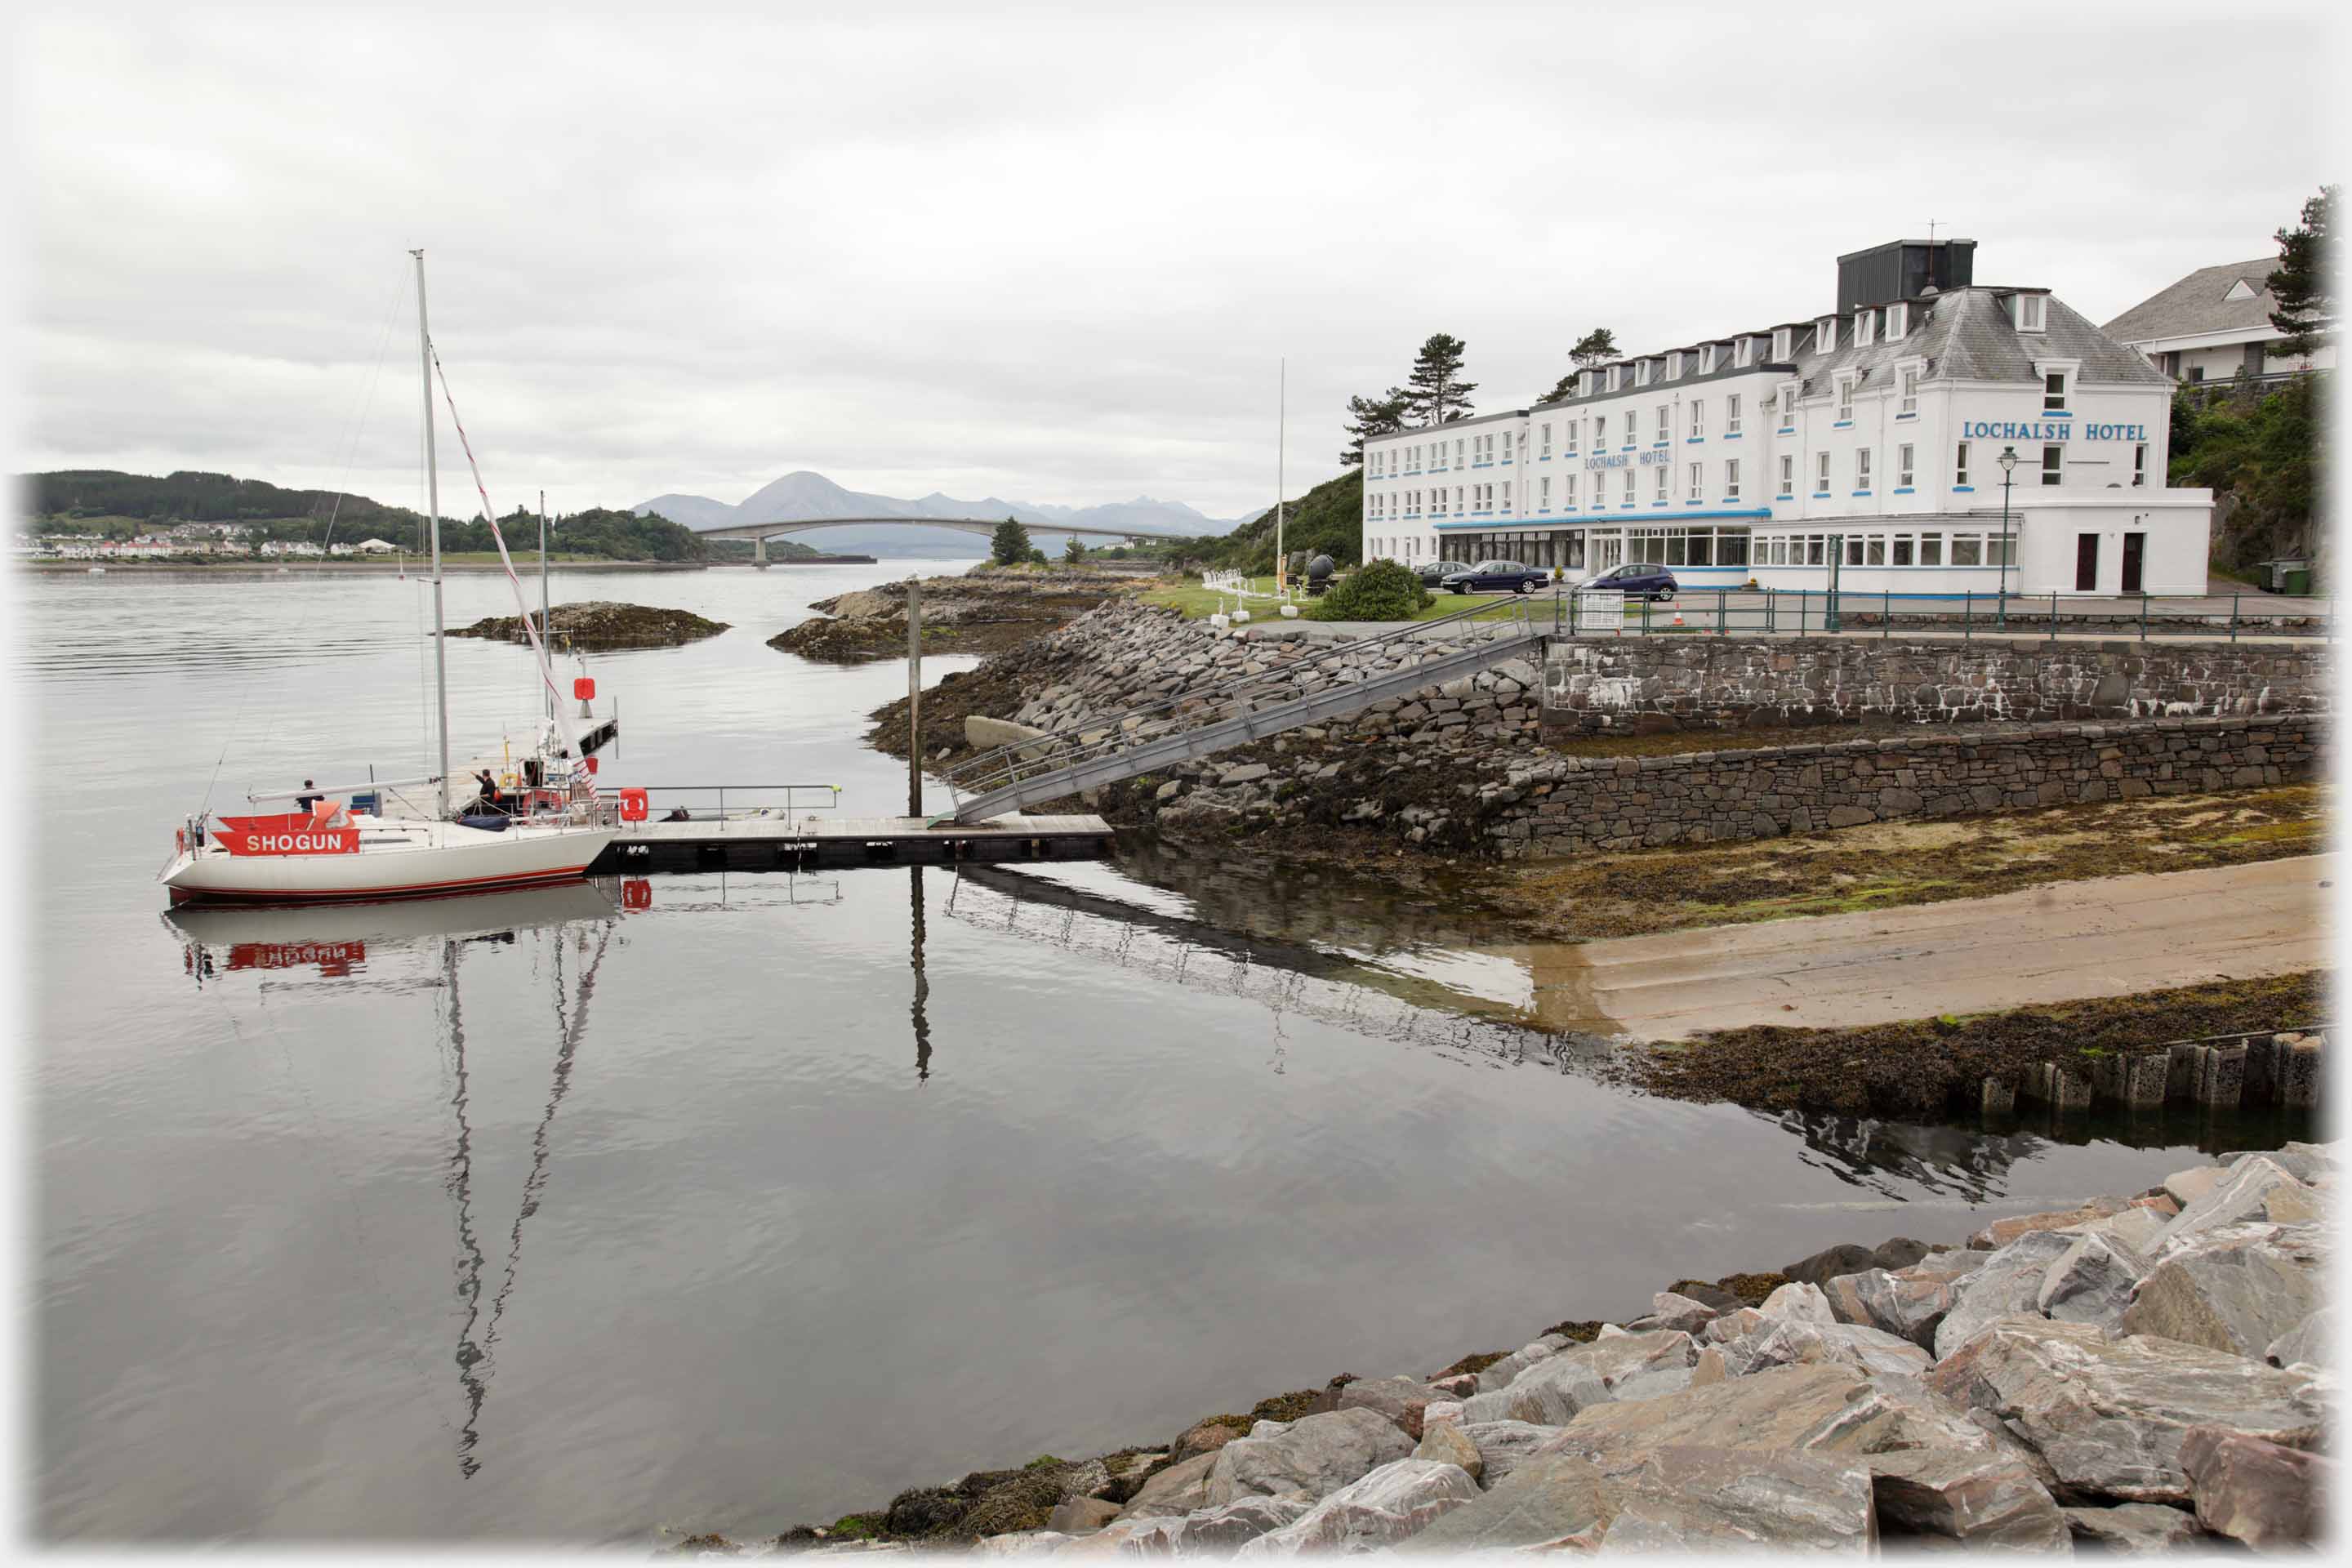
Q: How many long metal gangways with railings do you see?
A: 1